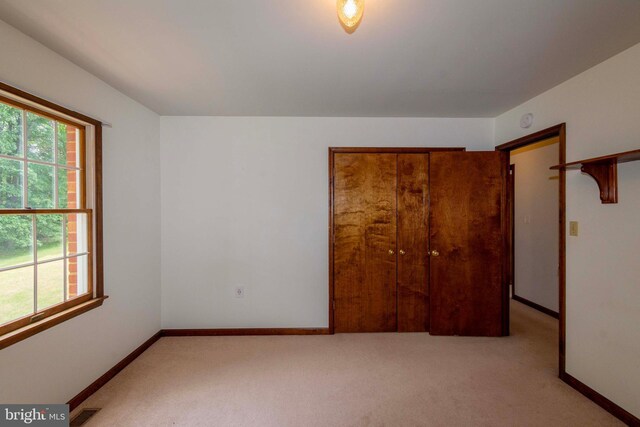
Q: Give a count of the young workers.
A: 0